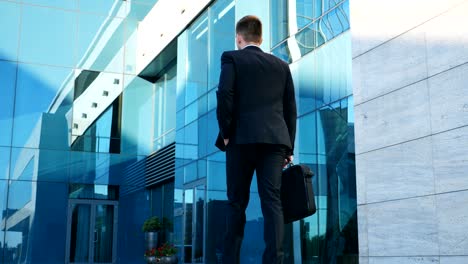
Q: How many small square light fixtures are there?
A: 5